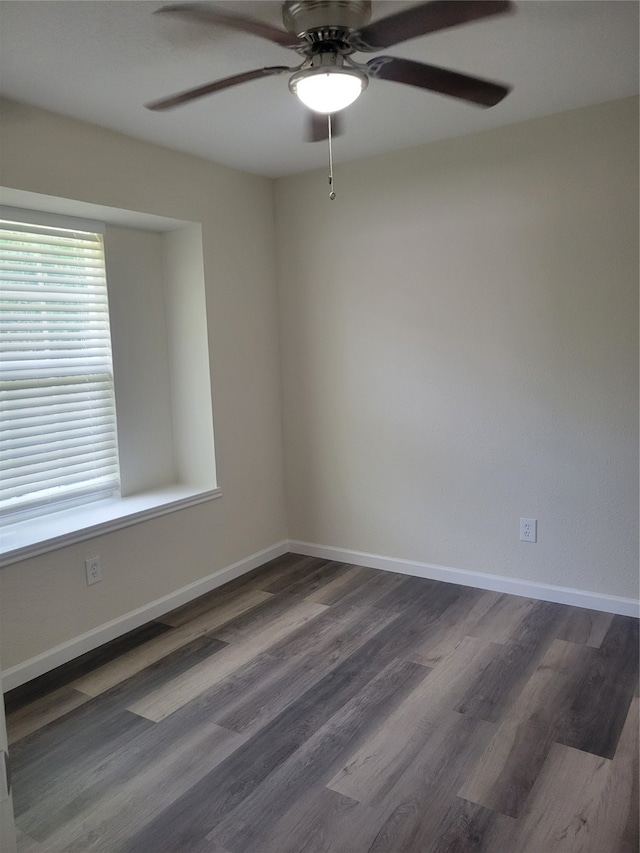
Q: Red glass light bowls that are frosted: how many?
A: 0